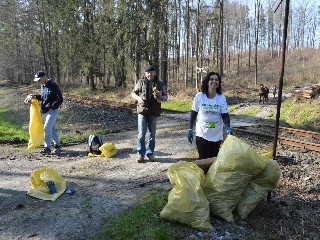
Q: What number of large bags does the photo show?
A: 3